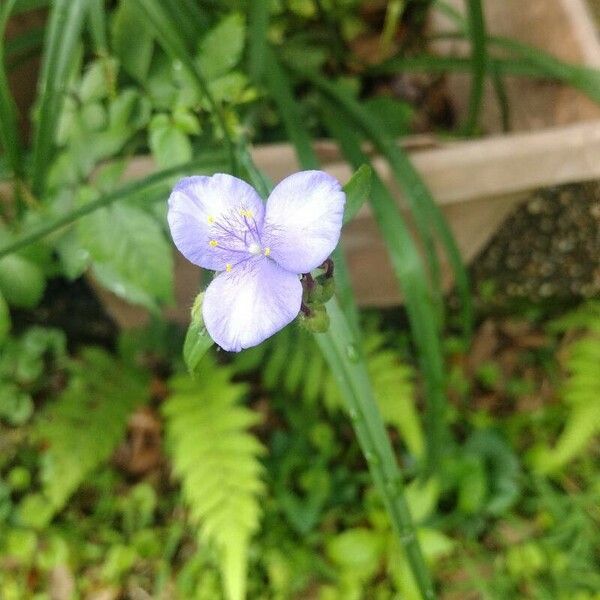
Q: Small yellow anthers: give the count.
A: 6